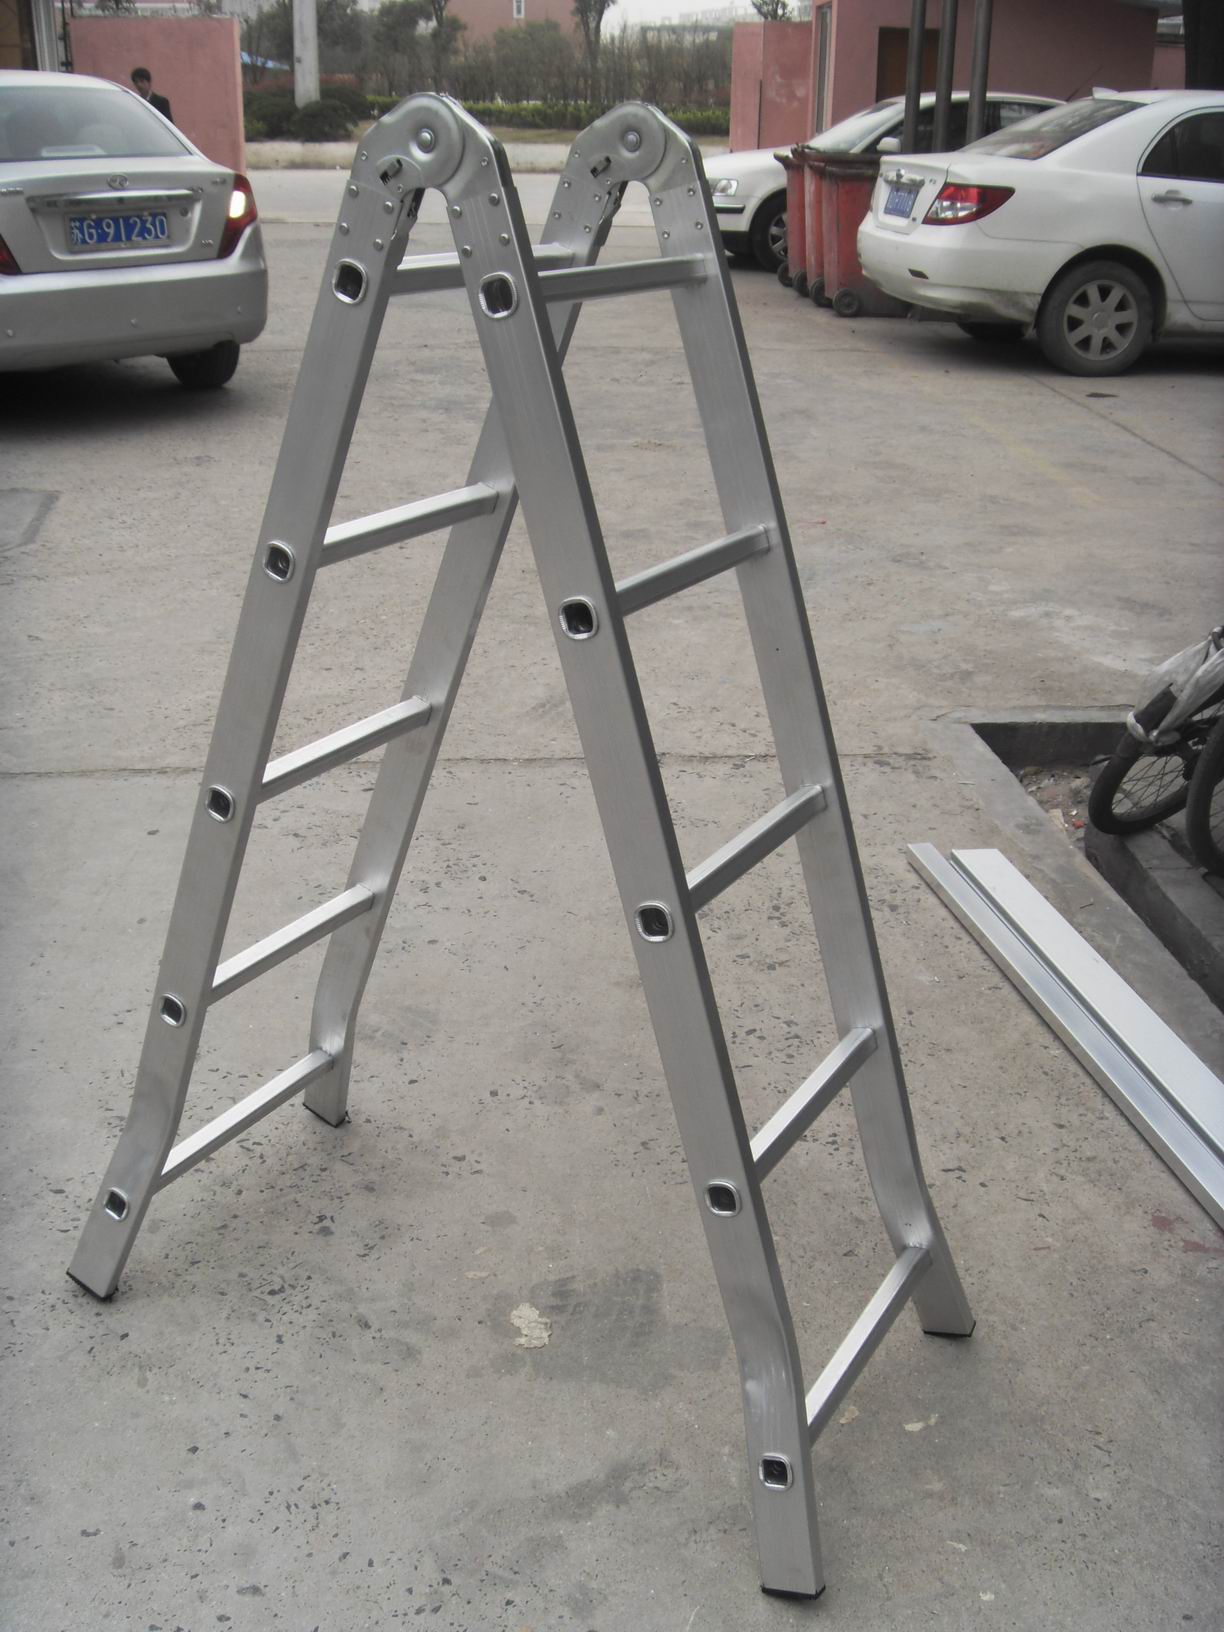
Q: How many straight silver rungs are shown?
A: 10